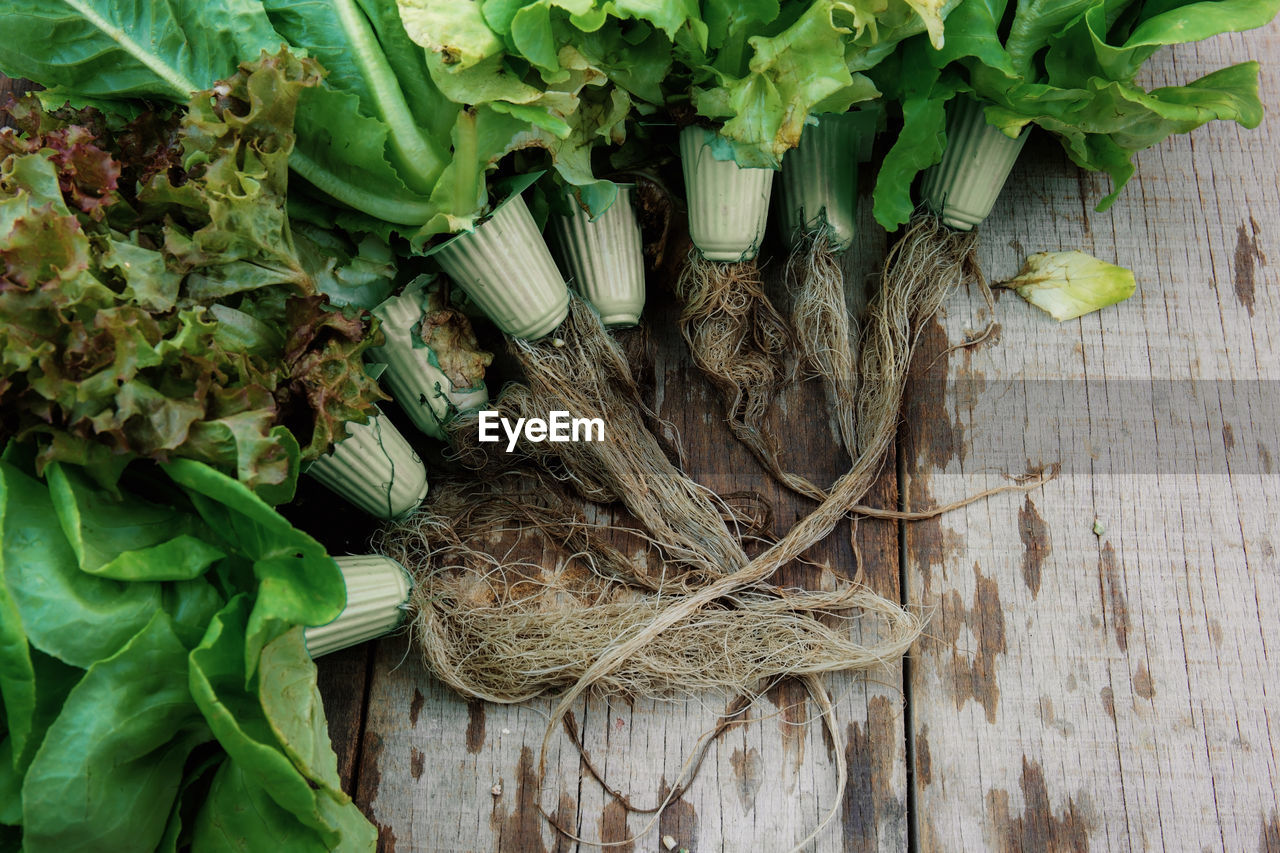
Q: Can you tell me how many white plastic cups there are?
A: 8